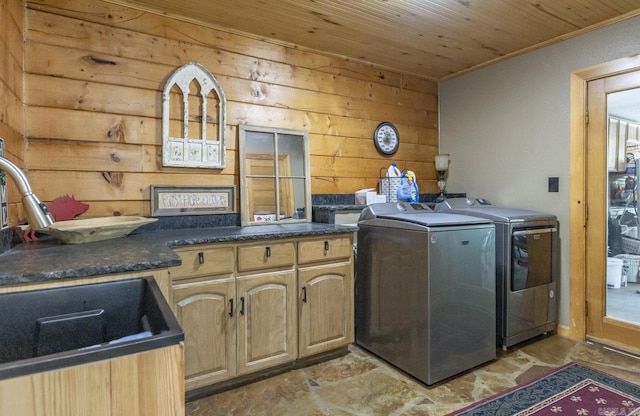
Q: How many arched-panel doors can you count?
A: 3